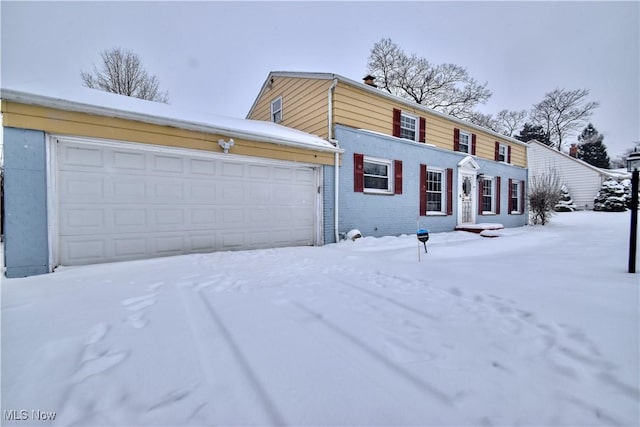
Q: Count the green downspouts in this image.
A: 0